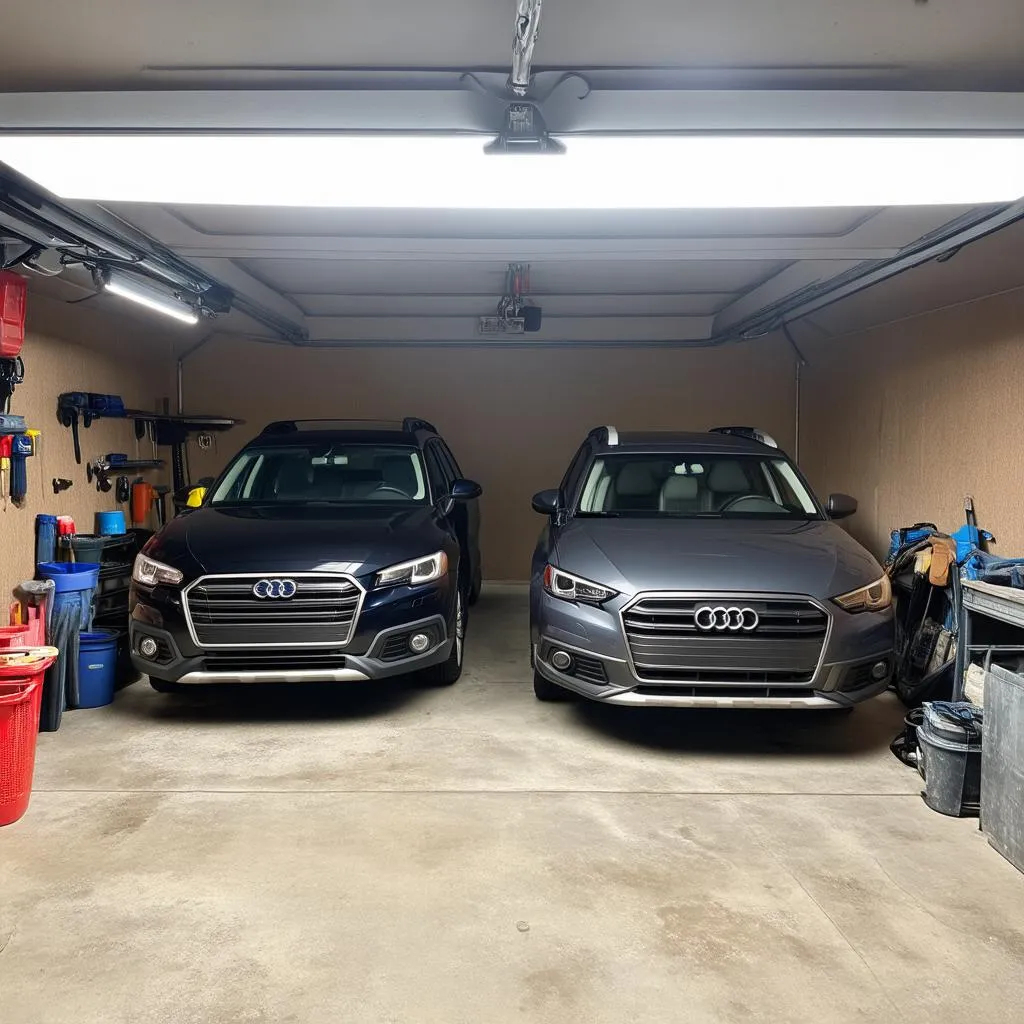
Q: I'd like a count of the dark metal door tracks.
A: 2